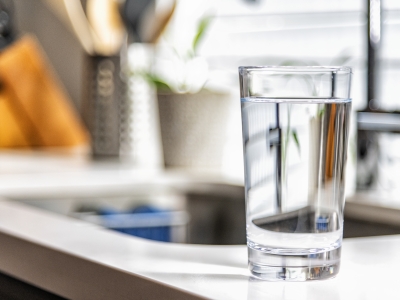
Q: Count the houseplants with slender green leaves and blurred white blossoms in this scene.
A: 1